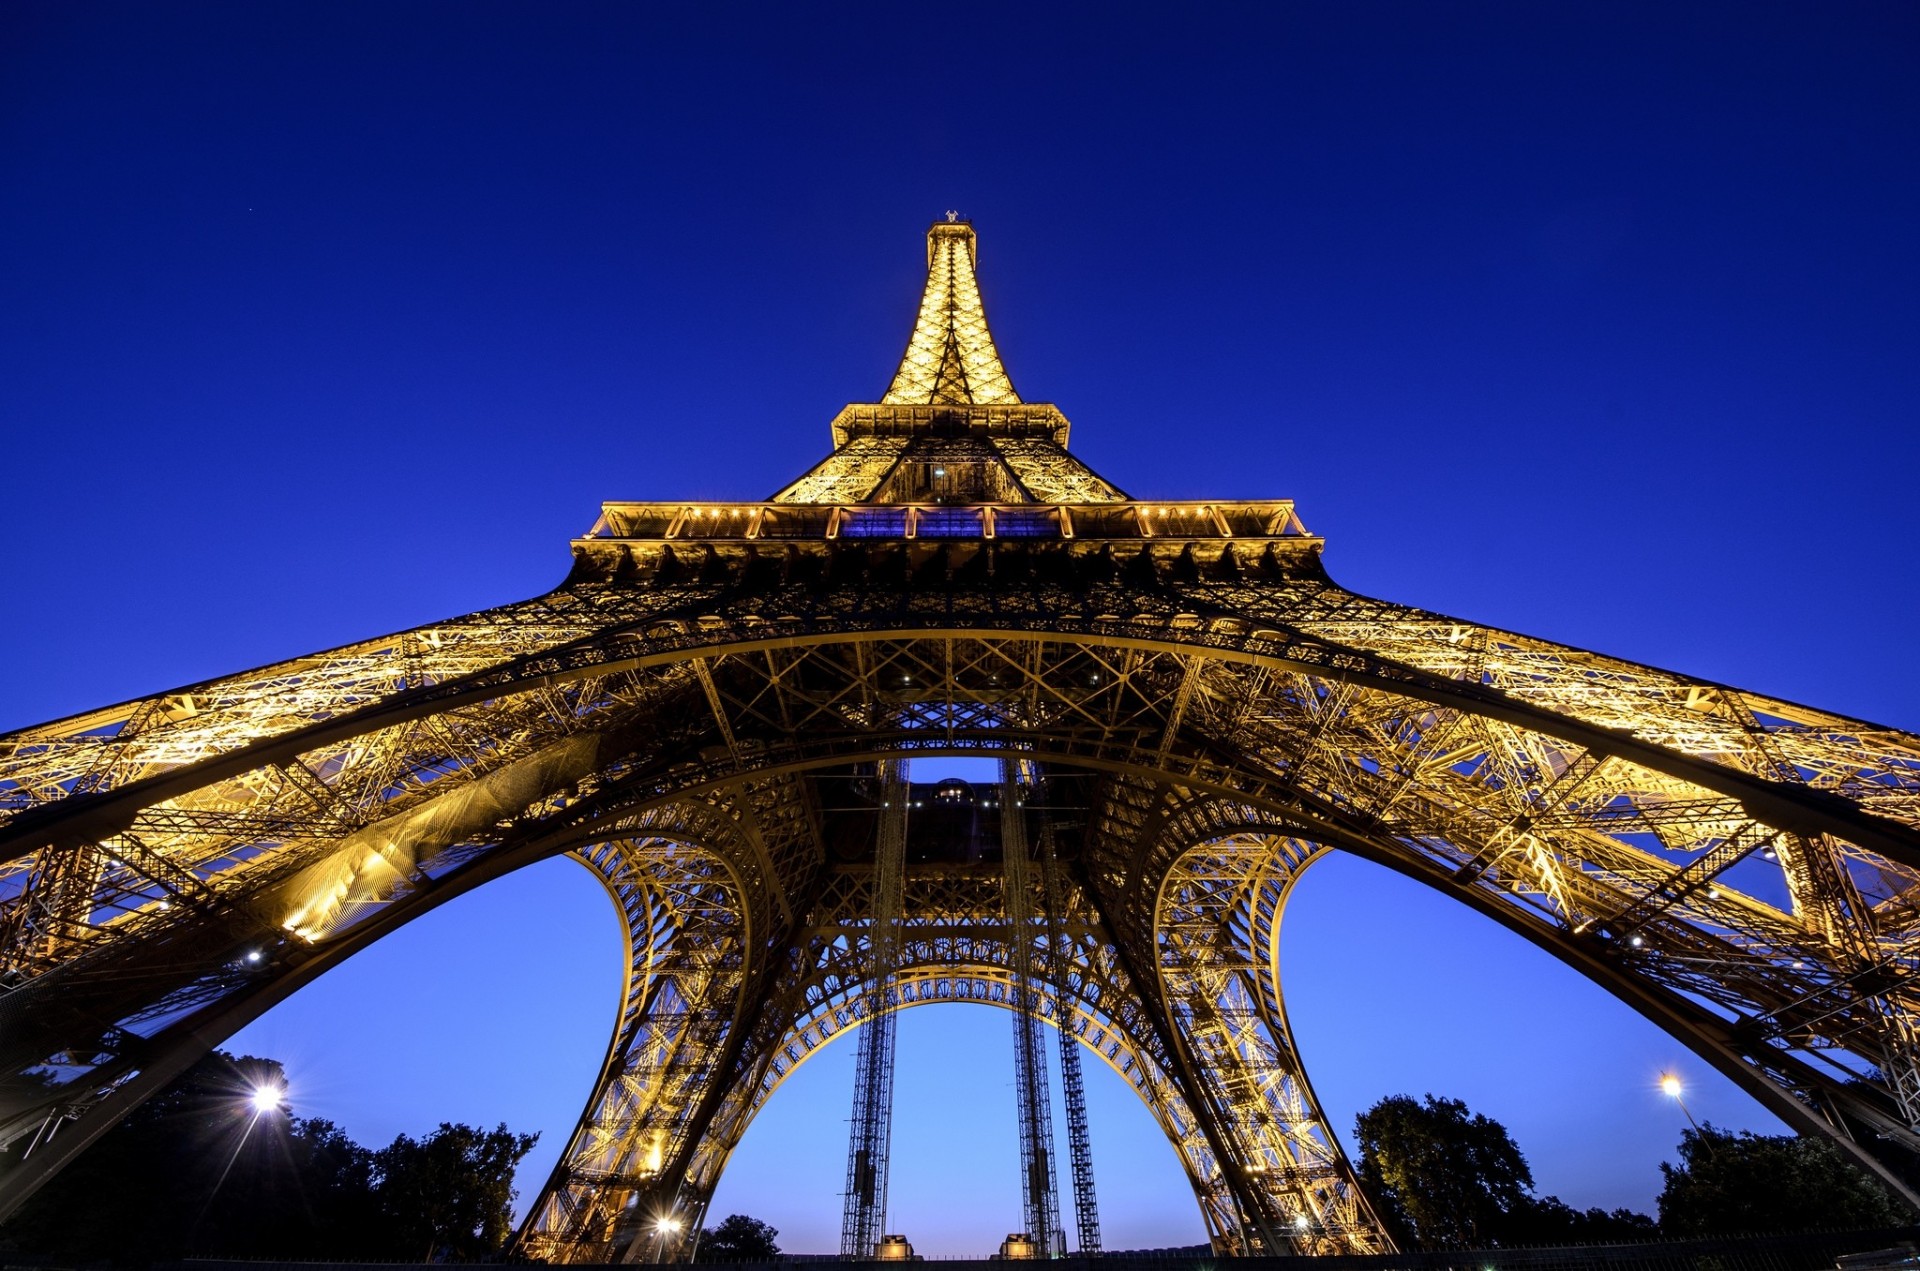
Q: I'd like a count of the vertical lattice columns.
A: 3